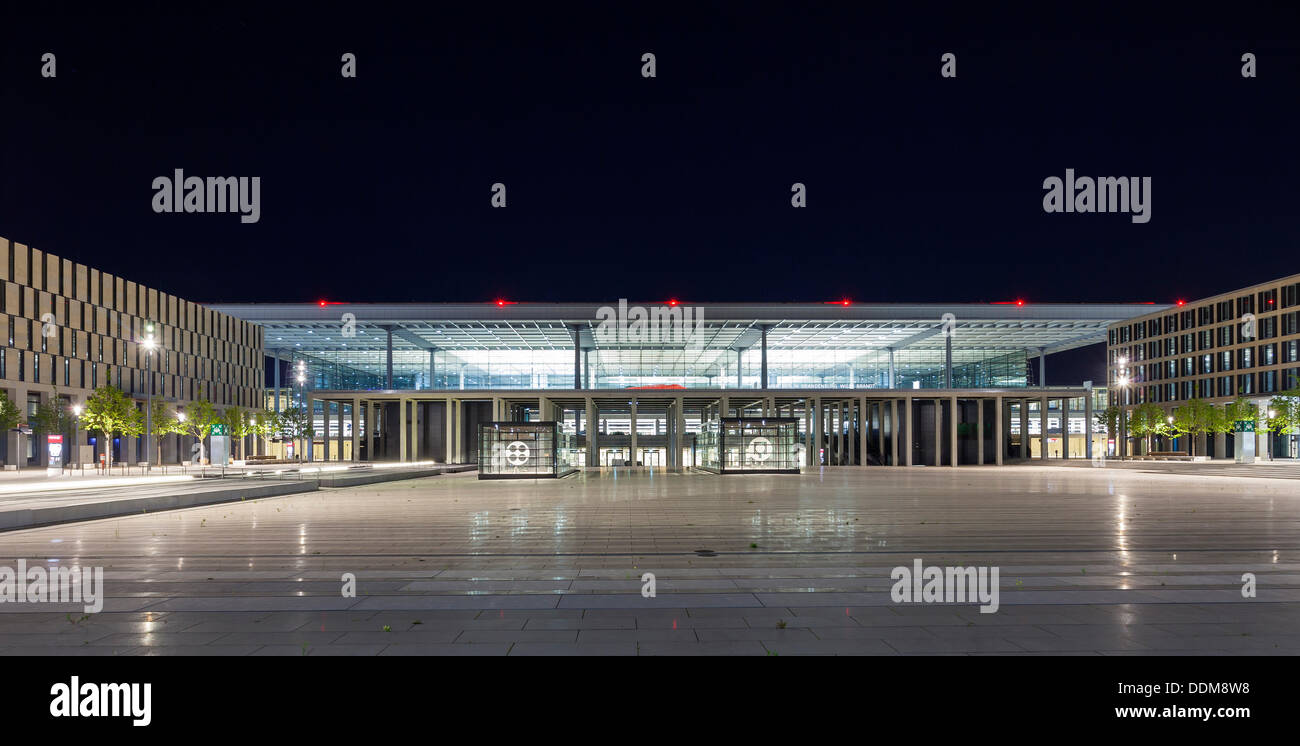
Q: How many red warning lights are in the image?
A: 6